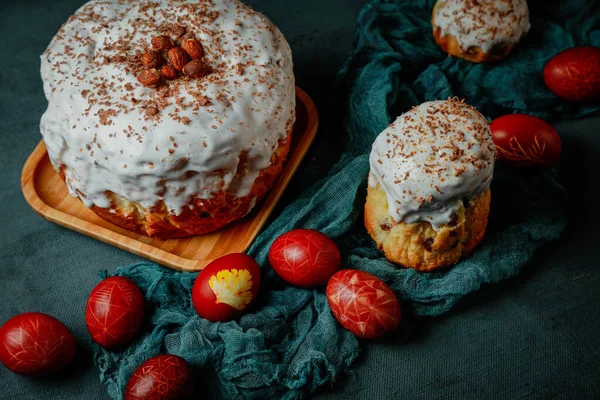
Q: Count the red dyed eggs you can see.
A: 8